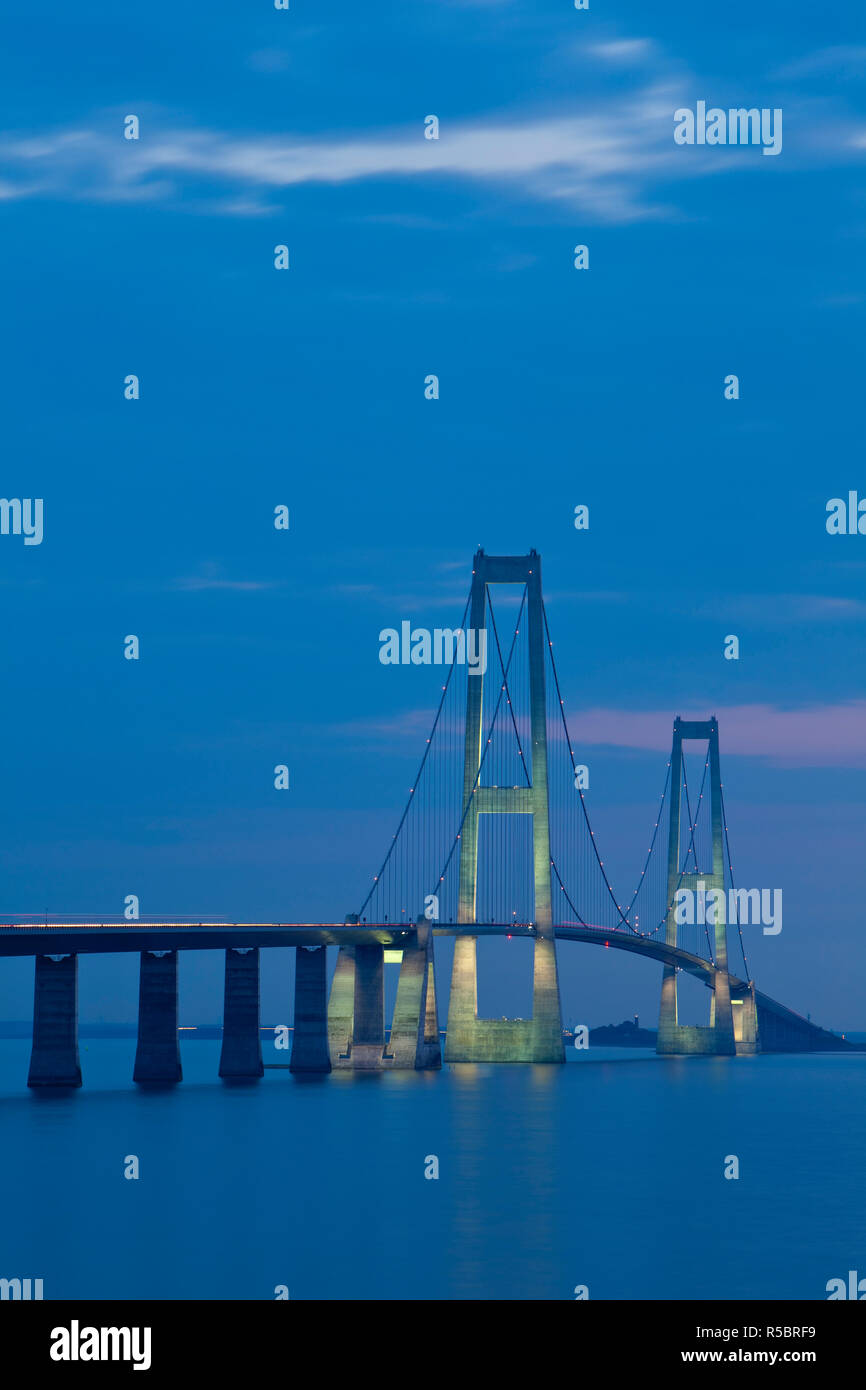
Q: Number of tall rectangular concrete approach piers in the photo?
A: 4